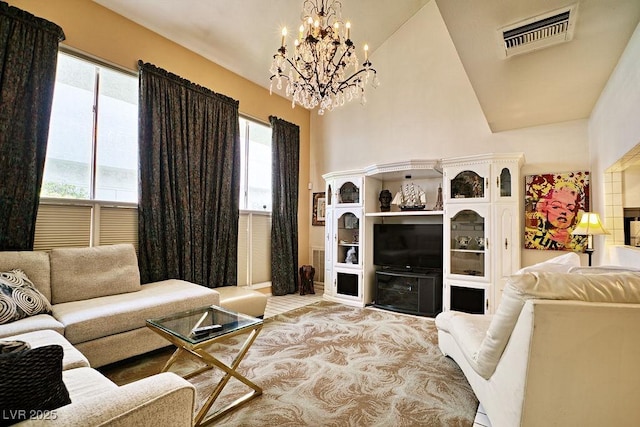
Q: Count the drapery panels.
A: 3